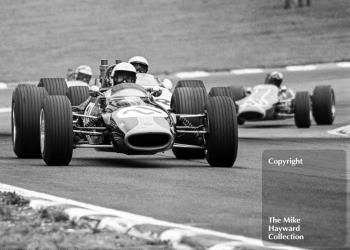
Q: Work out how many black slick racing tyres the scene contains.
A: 11